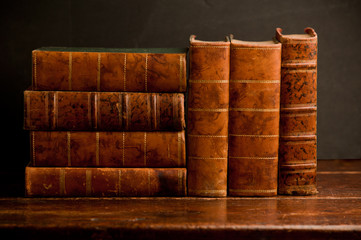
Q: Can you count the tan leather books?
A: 7